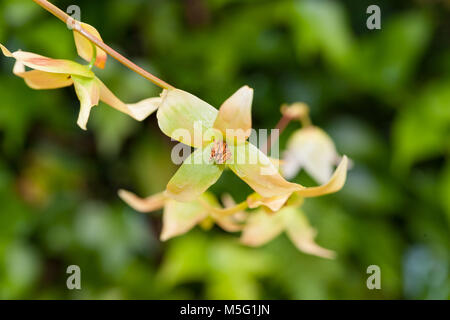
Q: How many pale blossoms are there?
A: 5